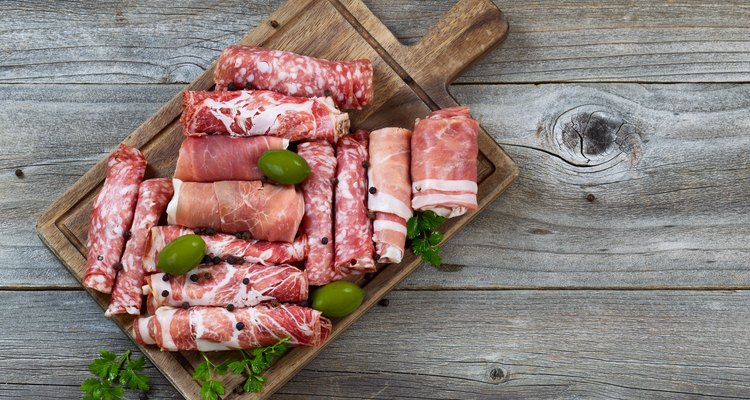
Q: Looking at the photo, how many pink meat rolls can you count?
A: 13